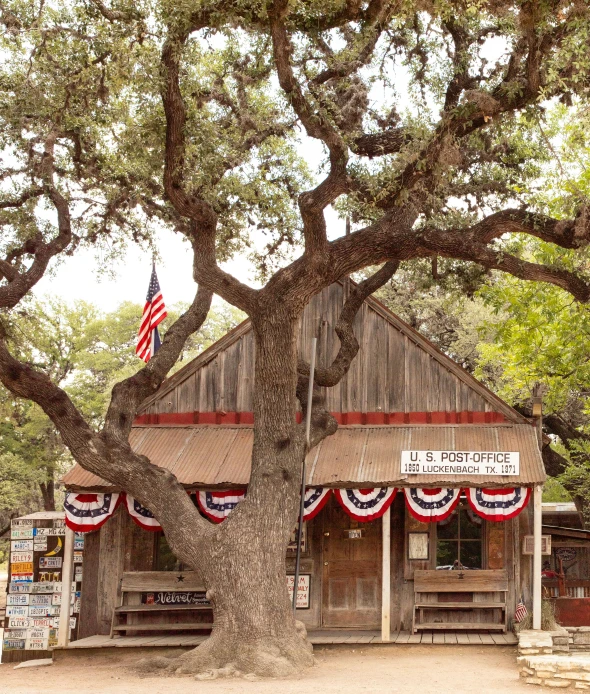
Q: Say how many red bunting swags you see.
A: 7